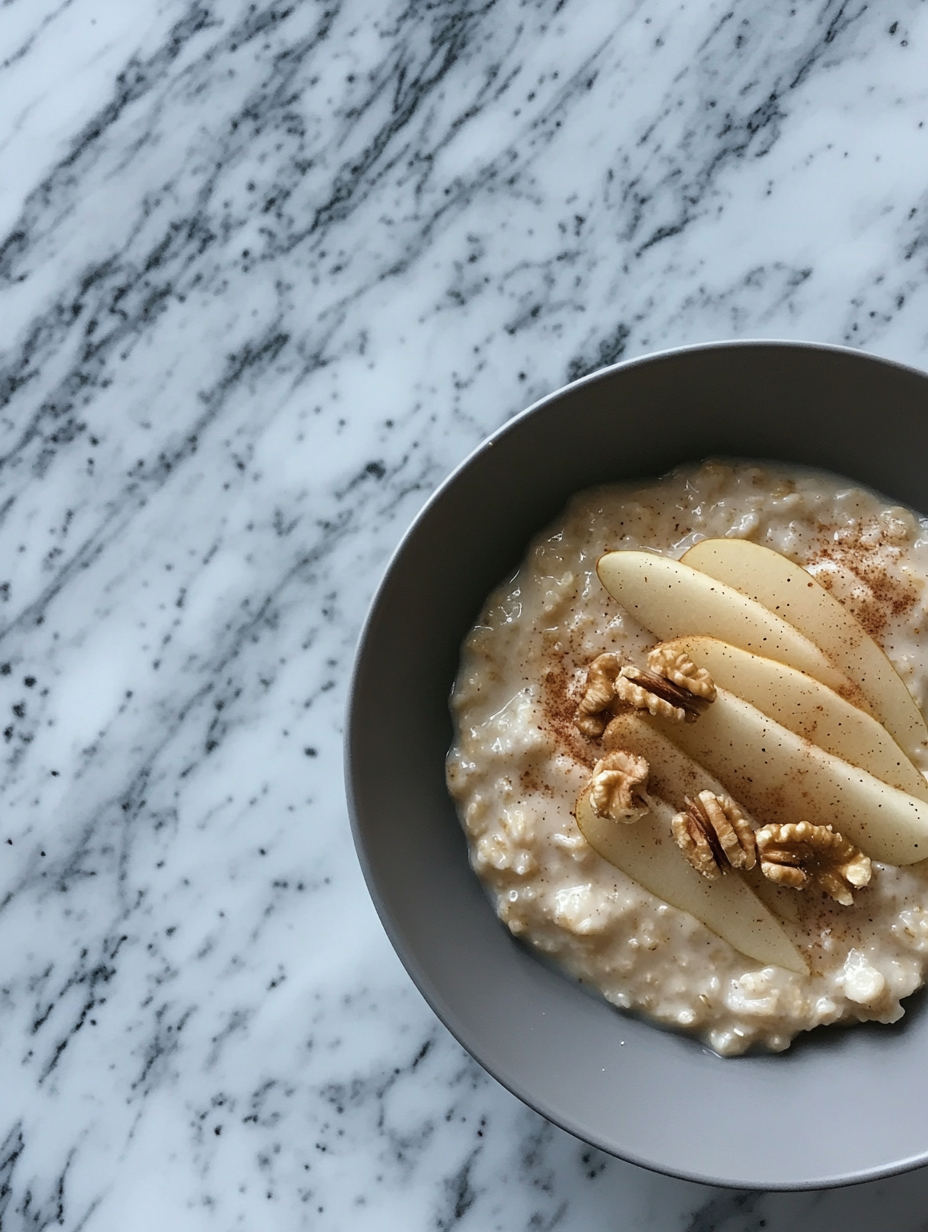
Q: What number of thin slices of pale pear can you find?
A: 6